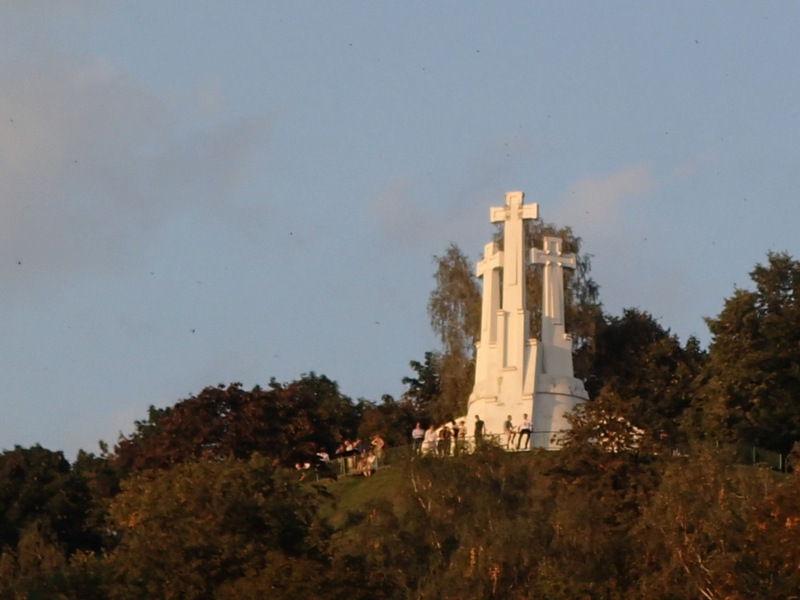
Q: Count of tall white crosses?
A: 3